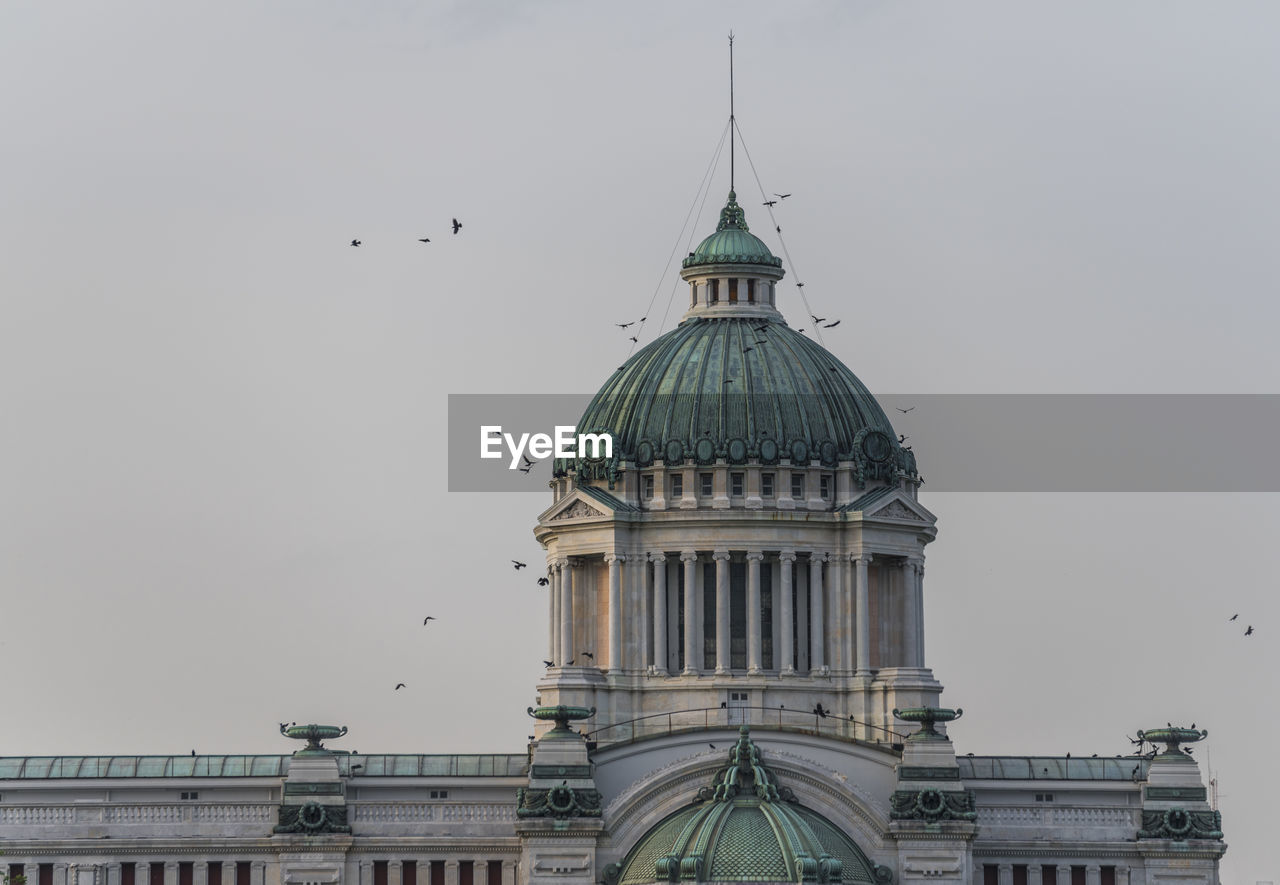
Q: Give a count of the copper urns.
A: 4